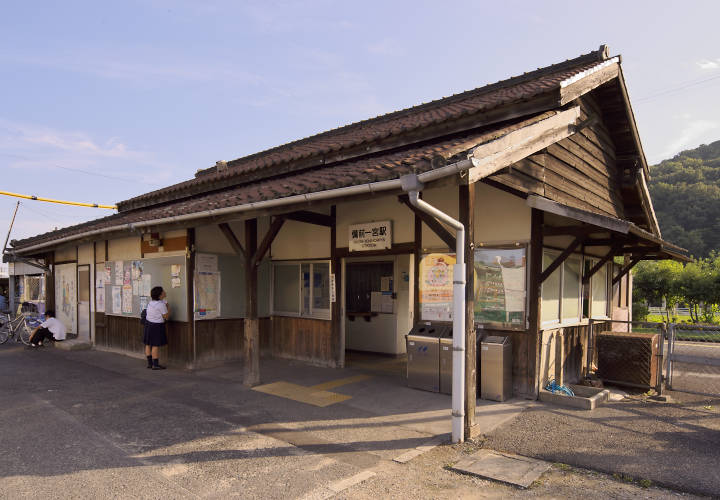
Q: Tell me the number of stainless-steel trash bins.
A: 3